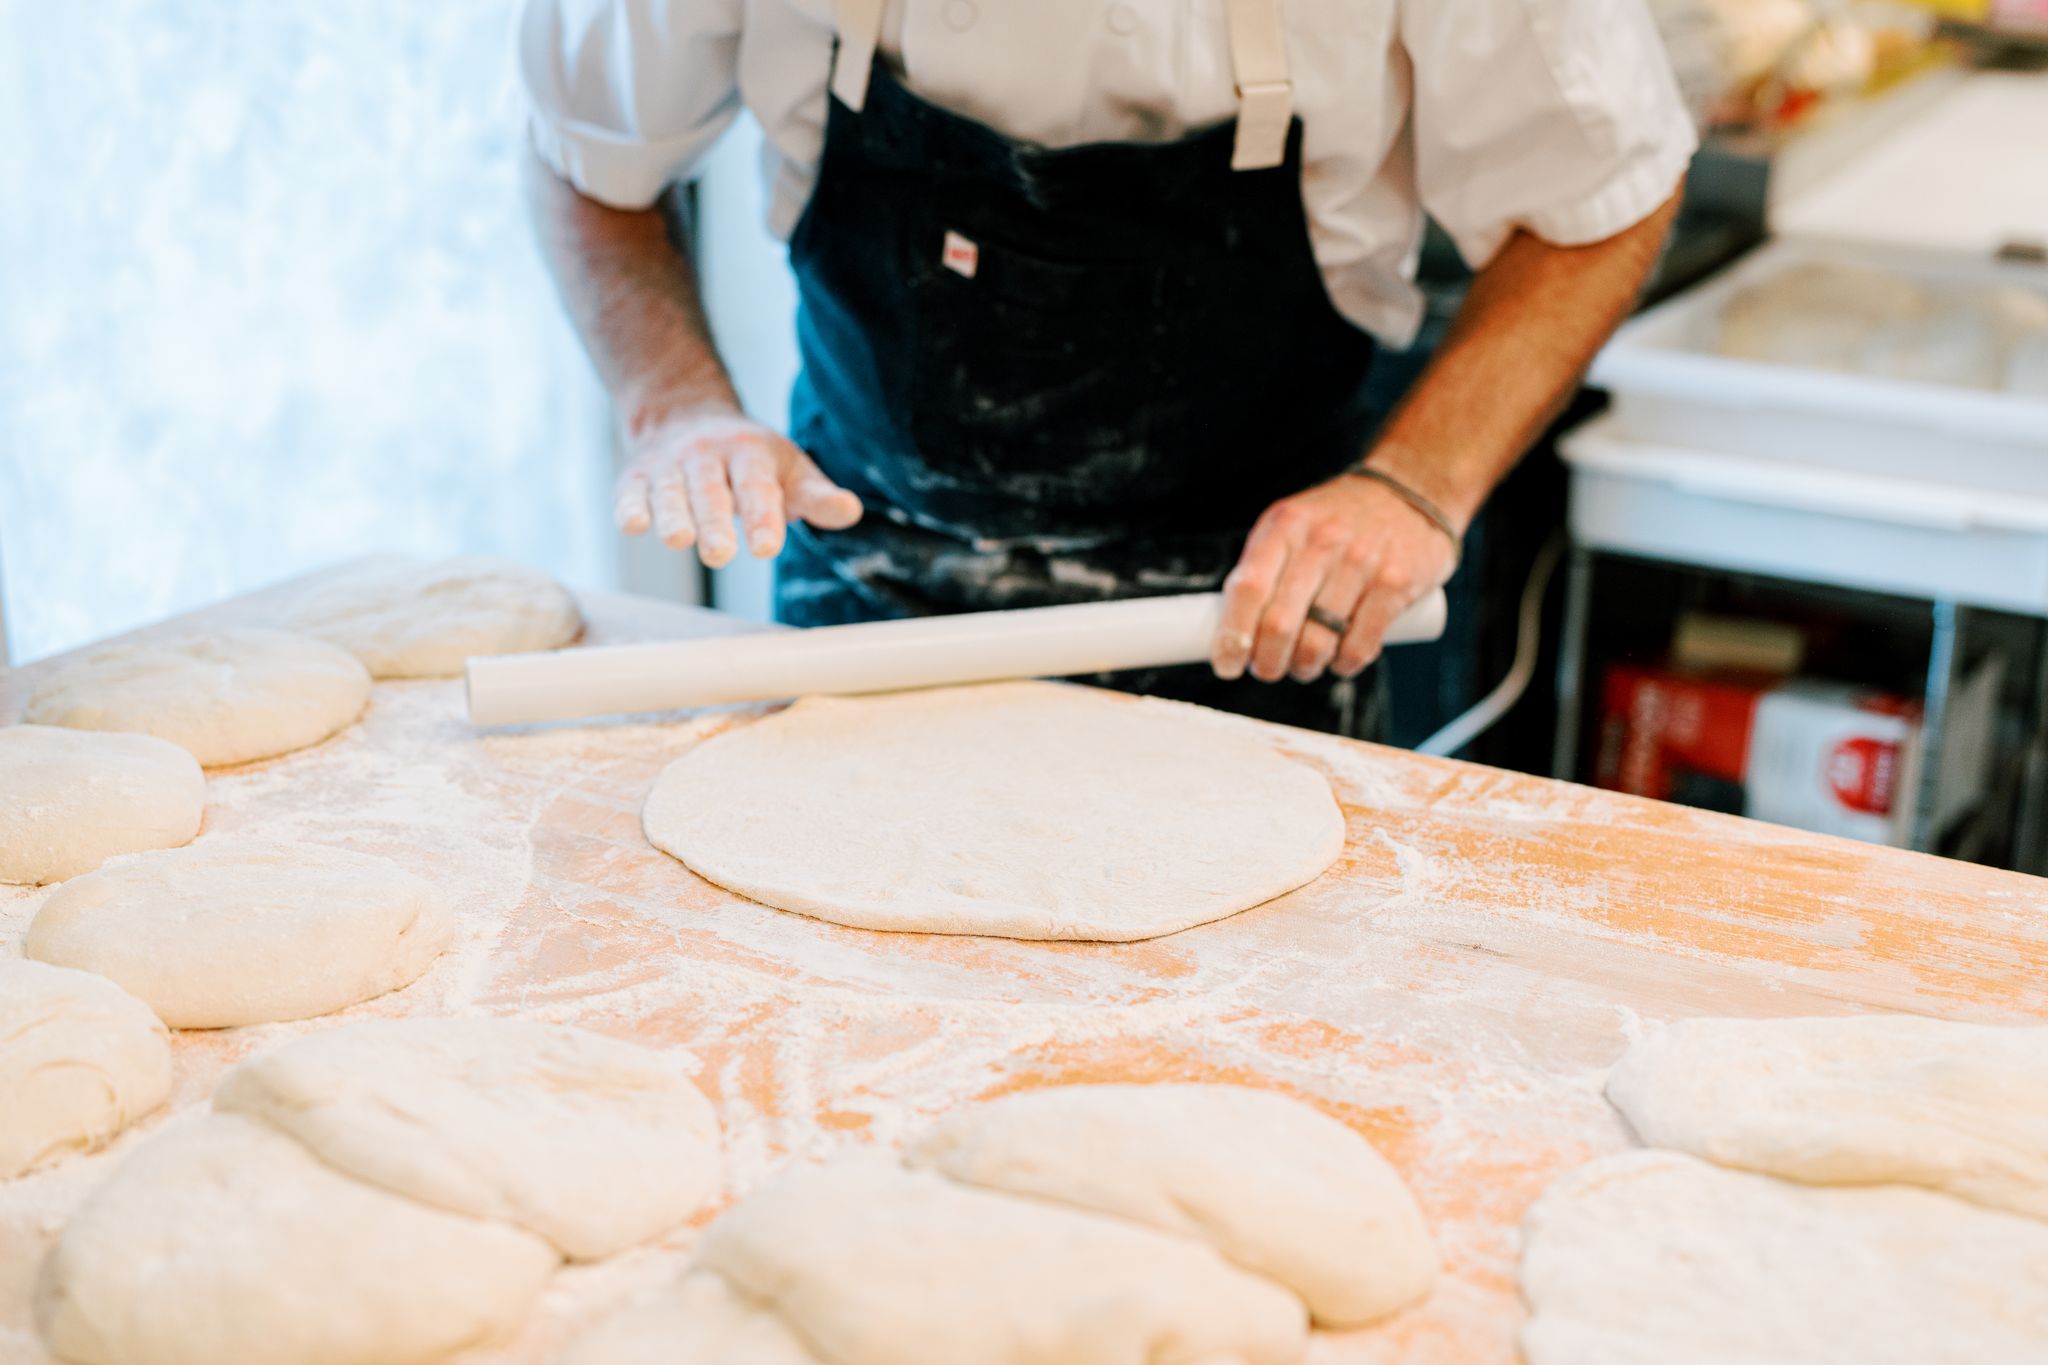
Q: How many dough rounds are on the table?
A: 13